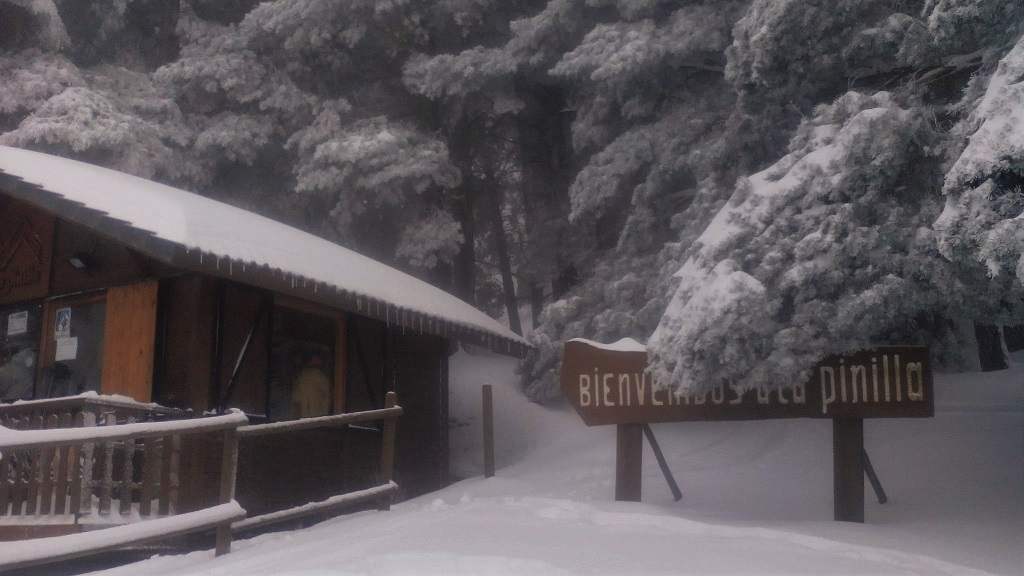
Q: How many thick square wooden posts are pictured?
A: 2